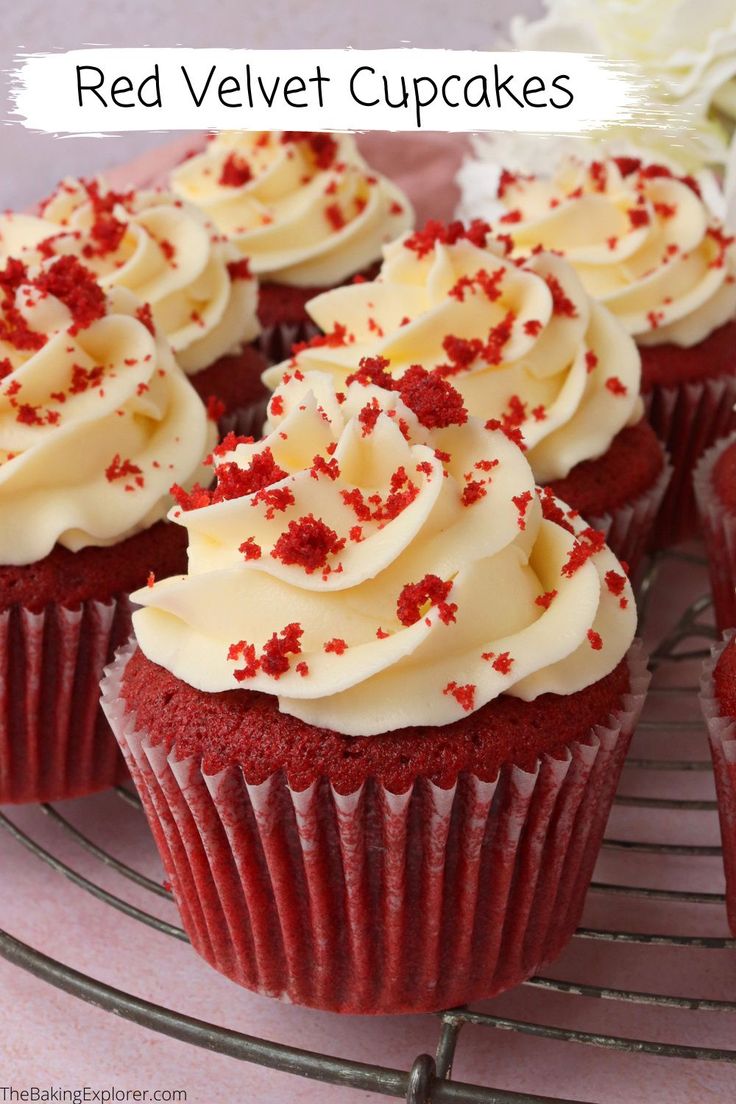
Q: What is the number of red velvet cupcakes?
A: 8